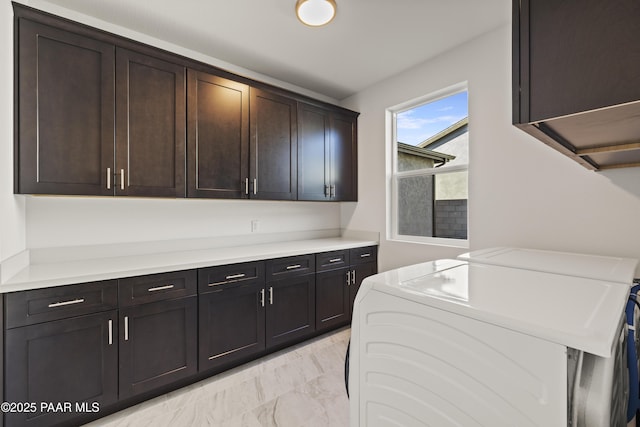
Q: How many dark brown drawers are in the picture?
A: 6